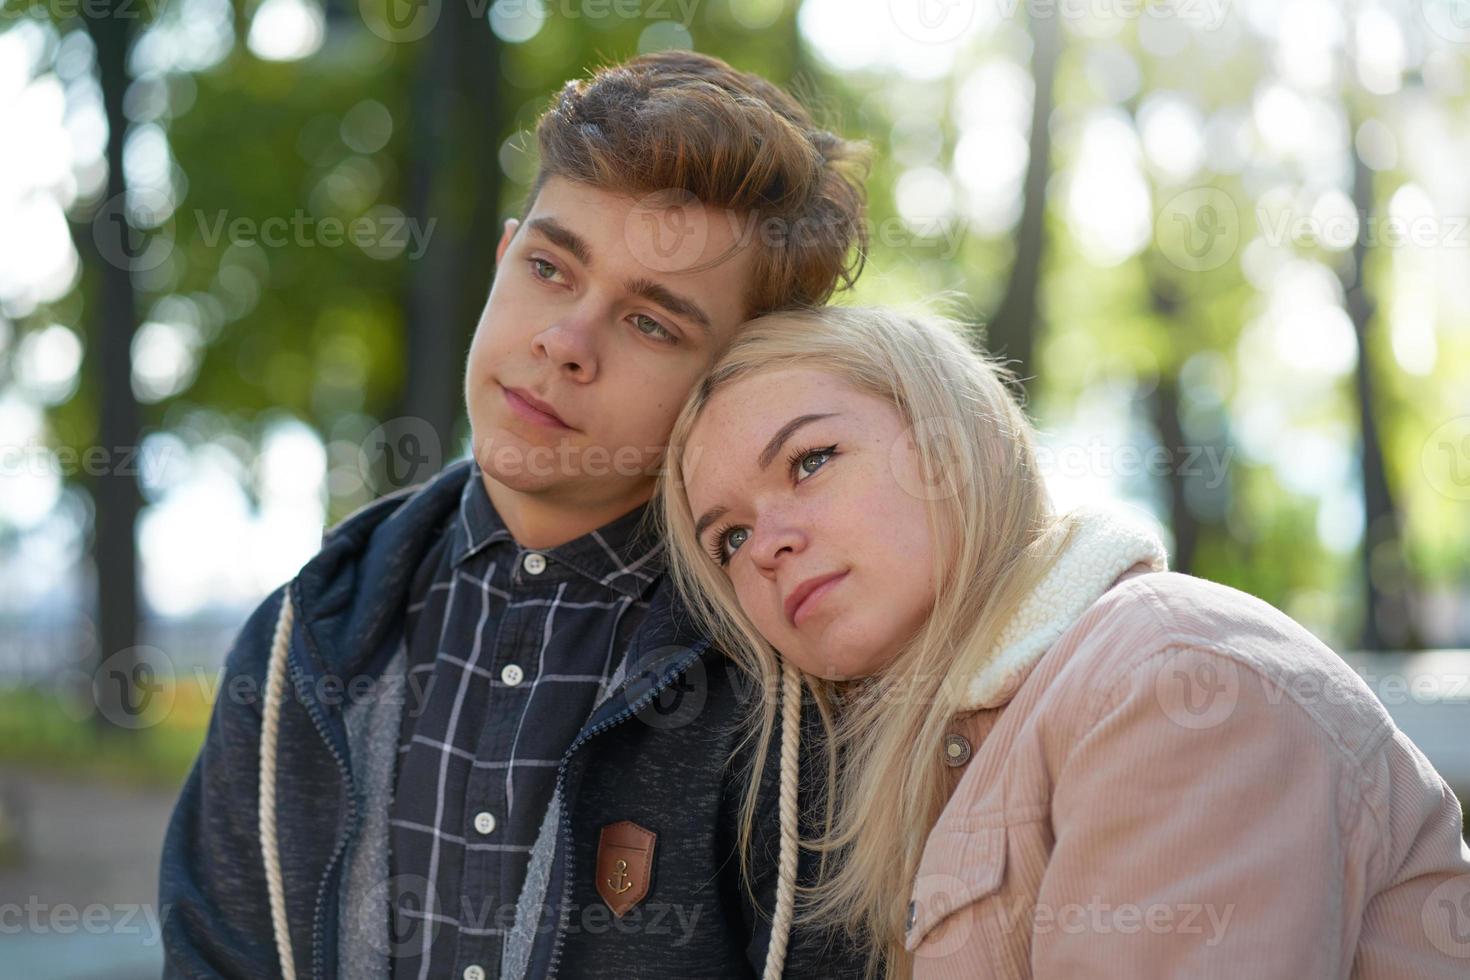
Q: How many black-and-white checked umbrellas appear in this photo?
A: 0